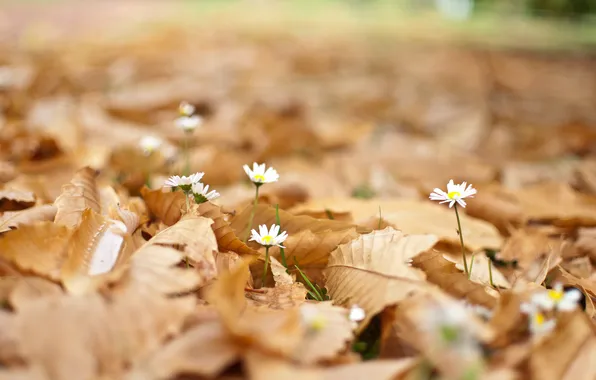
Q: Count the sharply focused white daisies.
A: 5